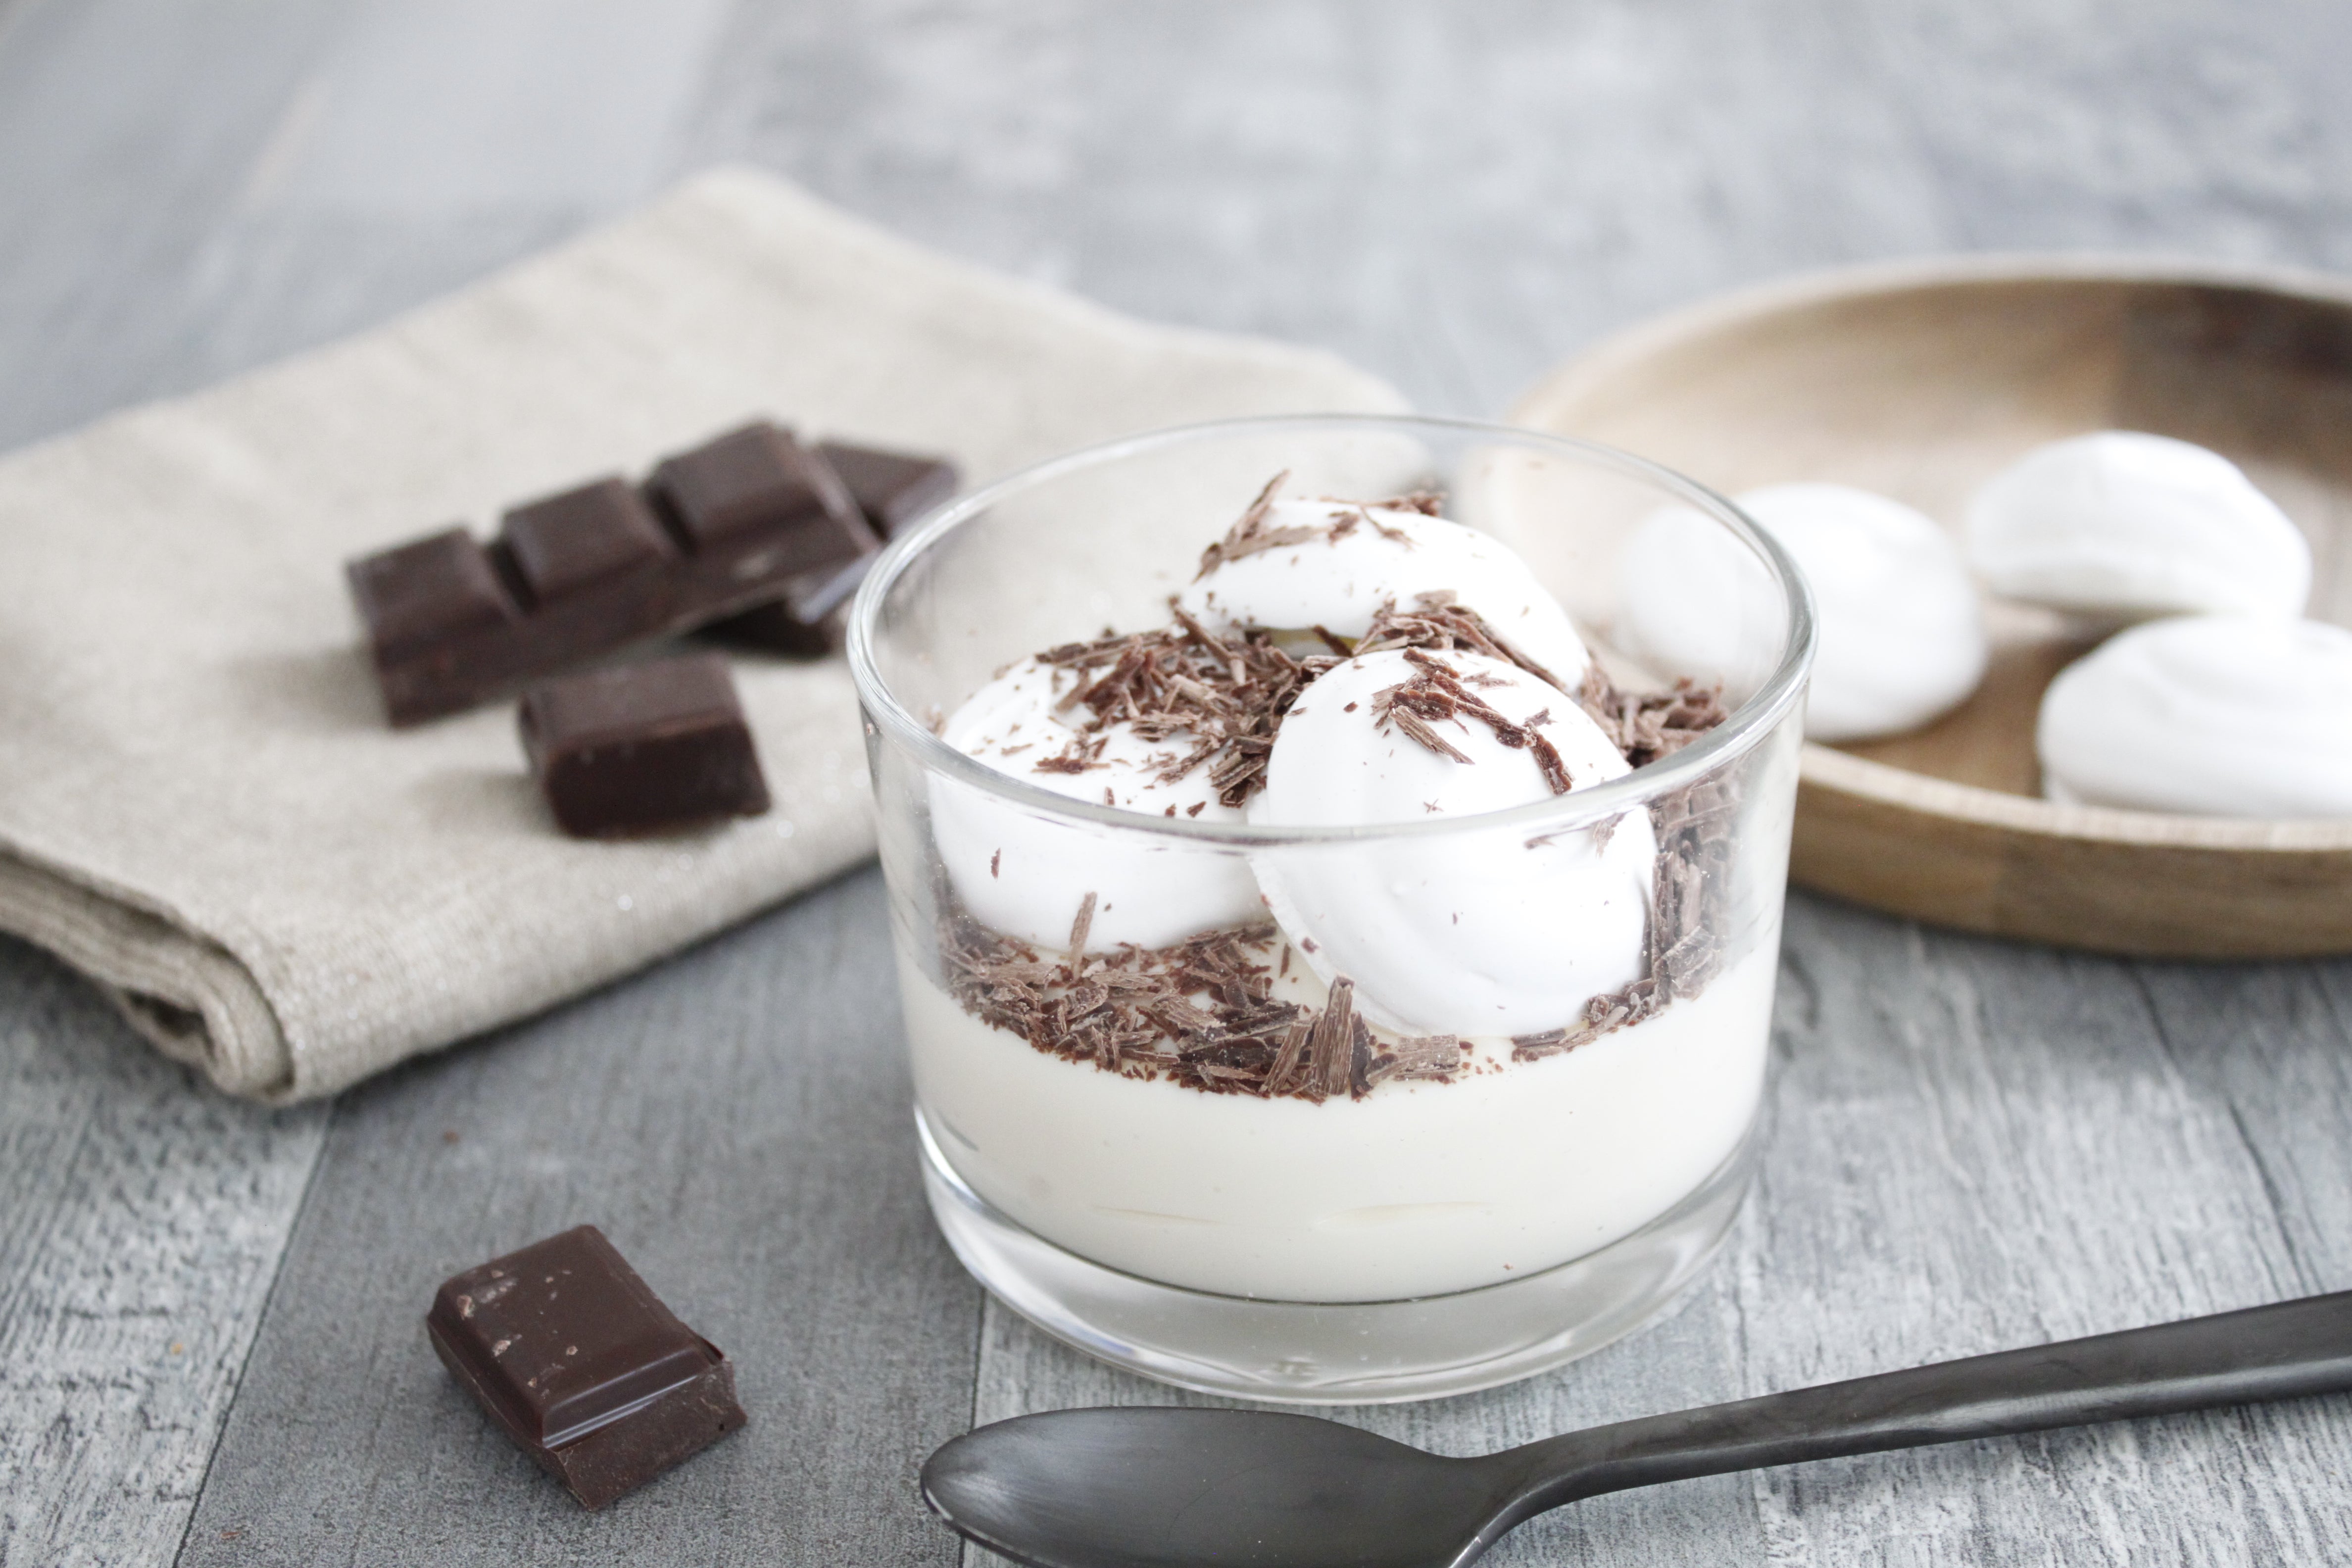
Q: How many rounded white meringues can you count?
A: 6